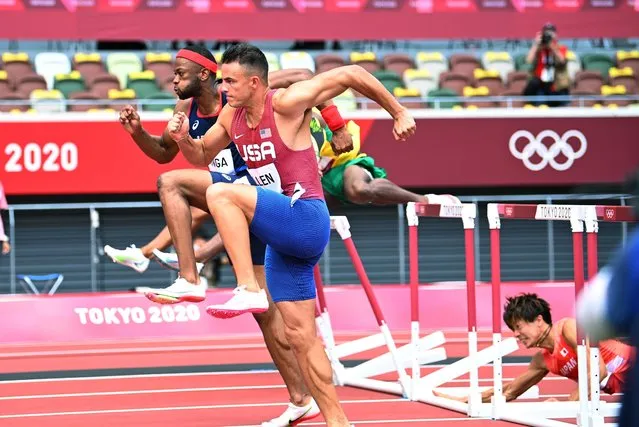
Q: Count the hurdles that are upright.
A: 3